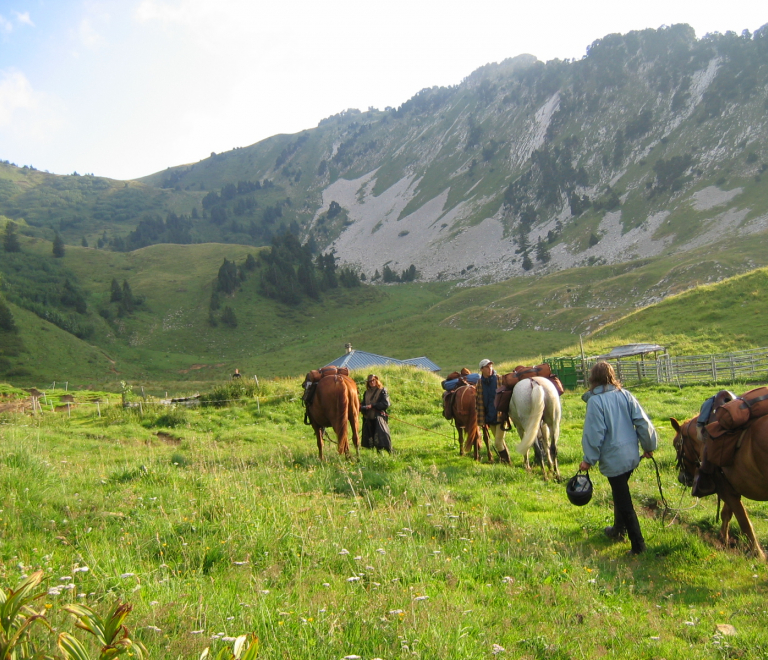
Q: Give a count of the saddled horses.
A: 4